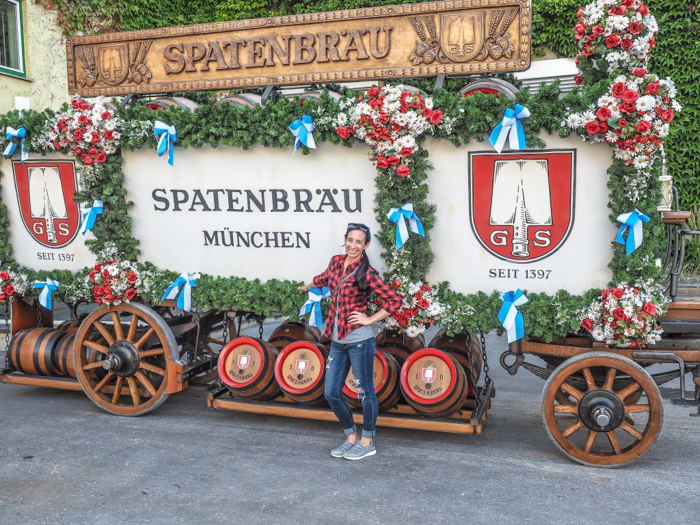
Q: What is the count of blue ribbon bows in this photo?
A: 11